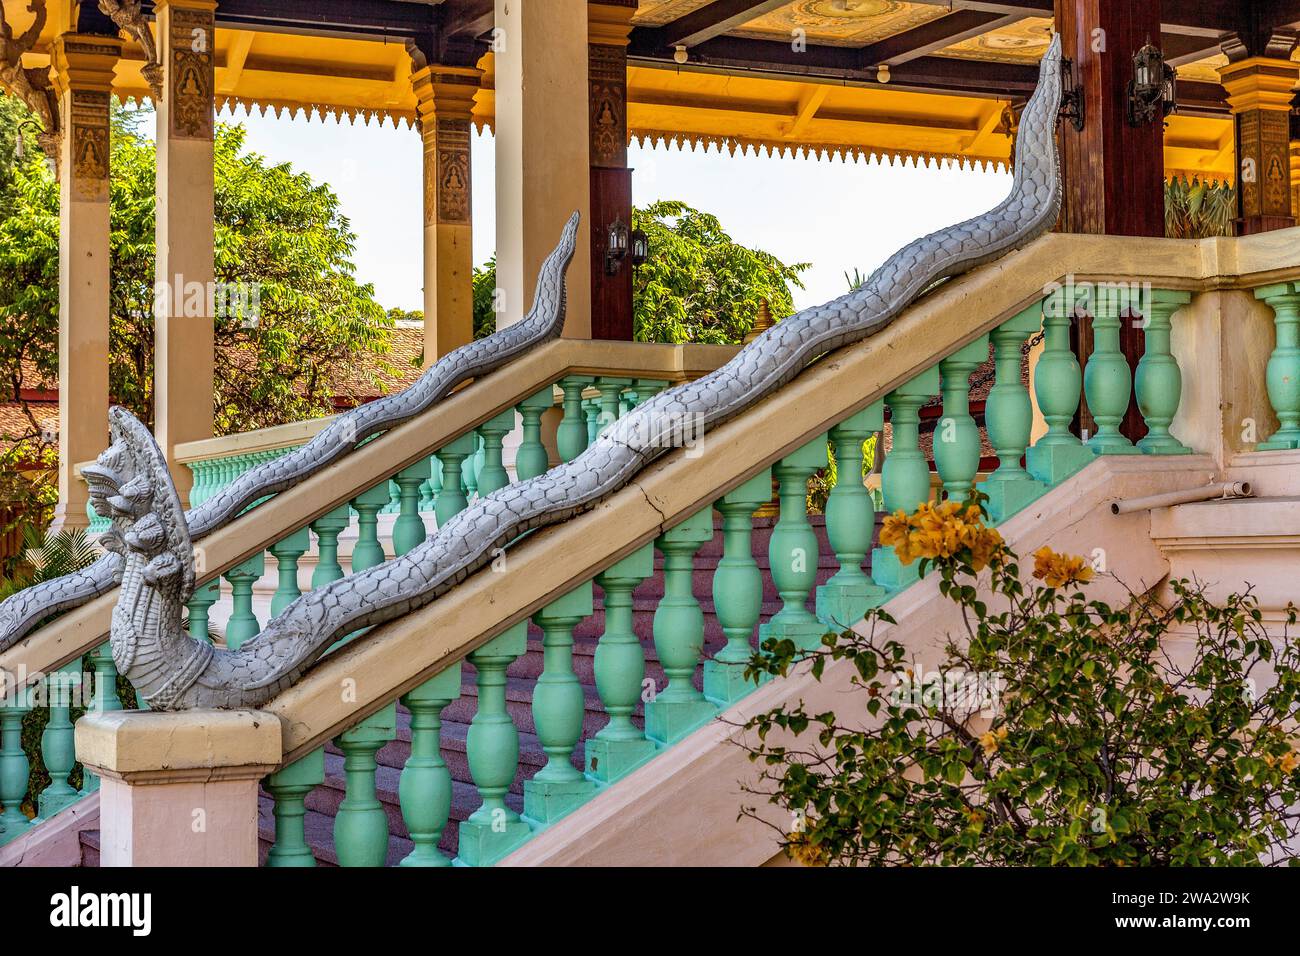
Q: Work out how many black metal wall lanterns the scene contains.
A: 5